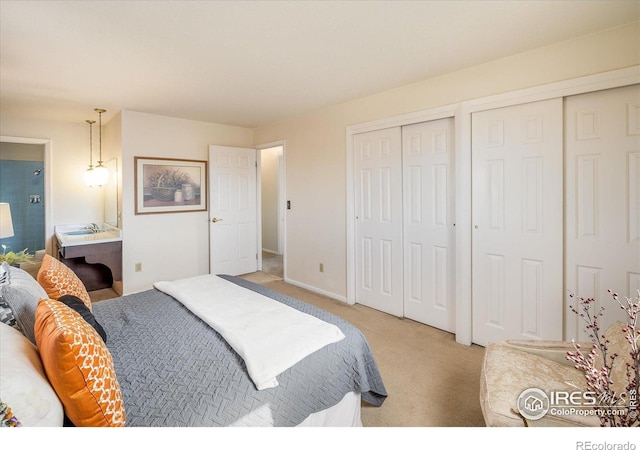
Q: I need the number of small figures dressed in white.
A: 0